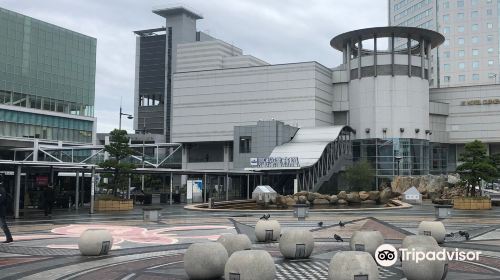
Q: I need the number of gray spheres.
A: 11